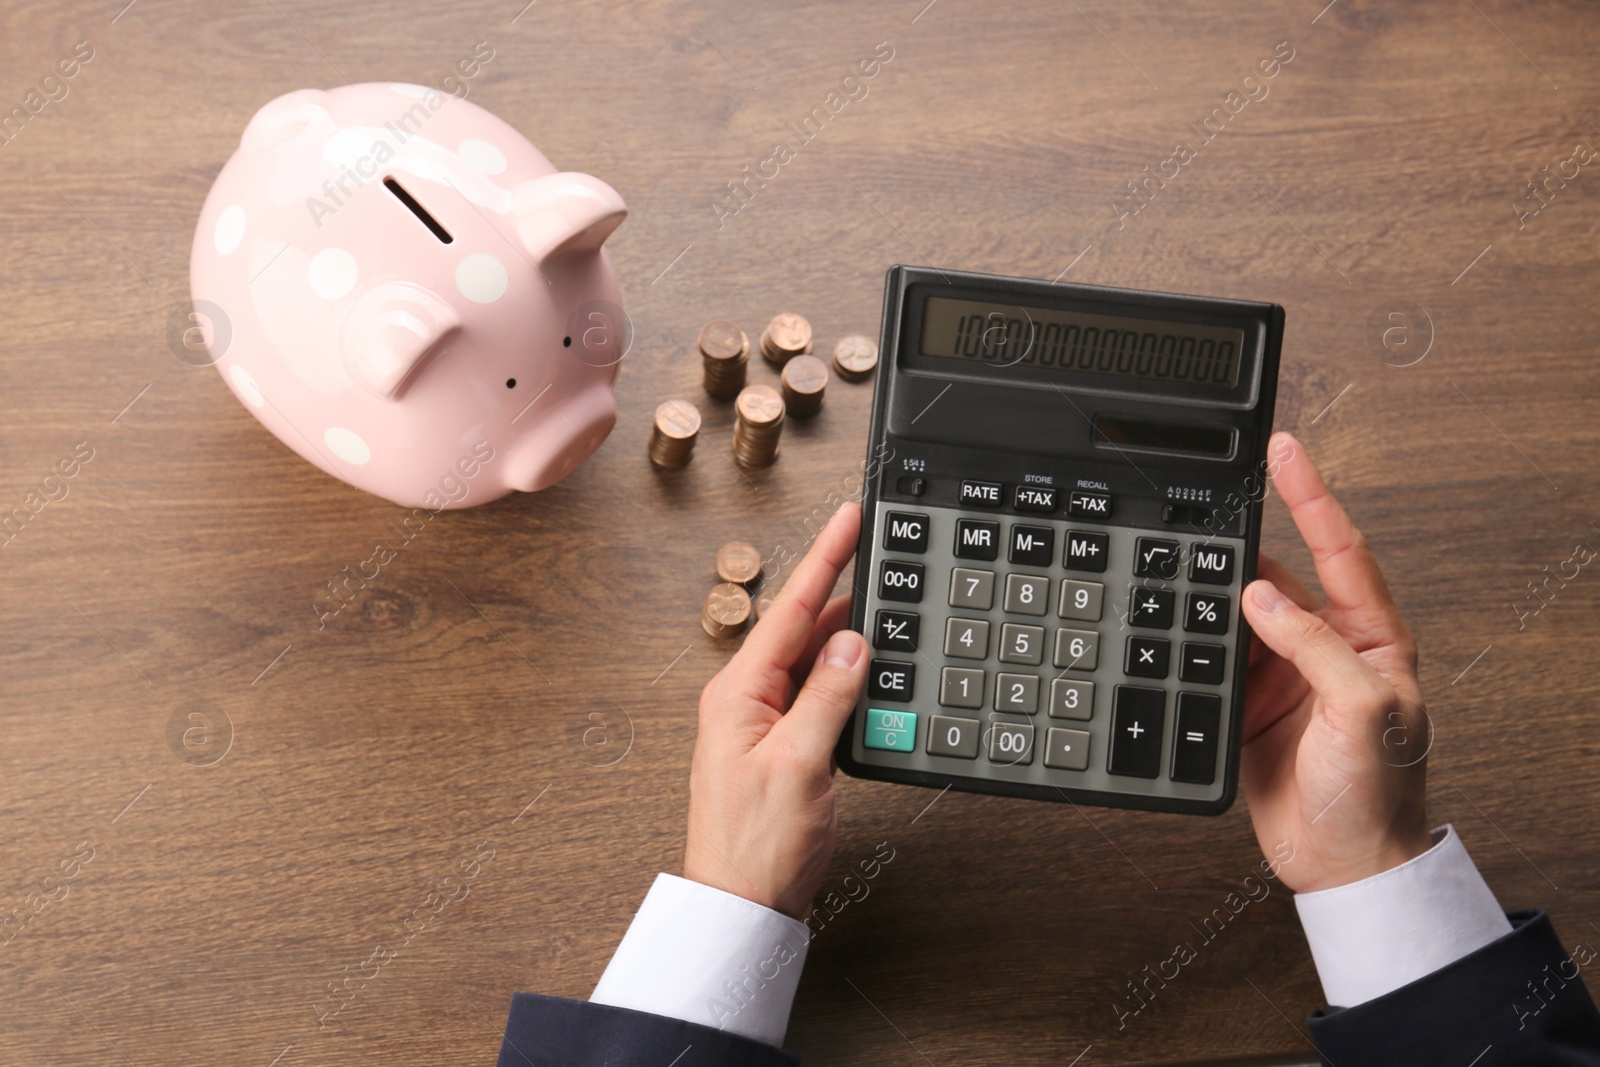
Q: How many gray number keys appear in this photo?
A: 11